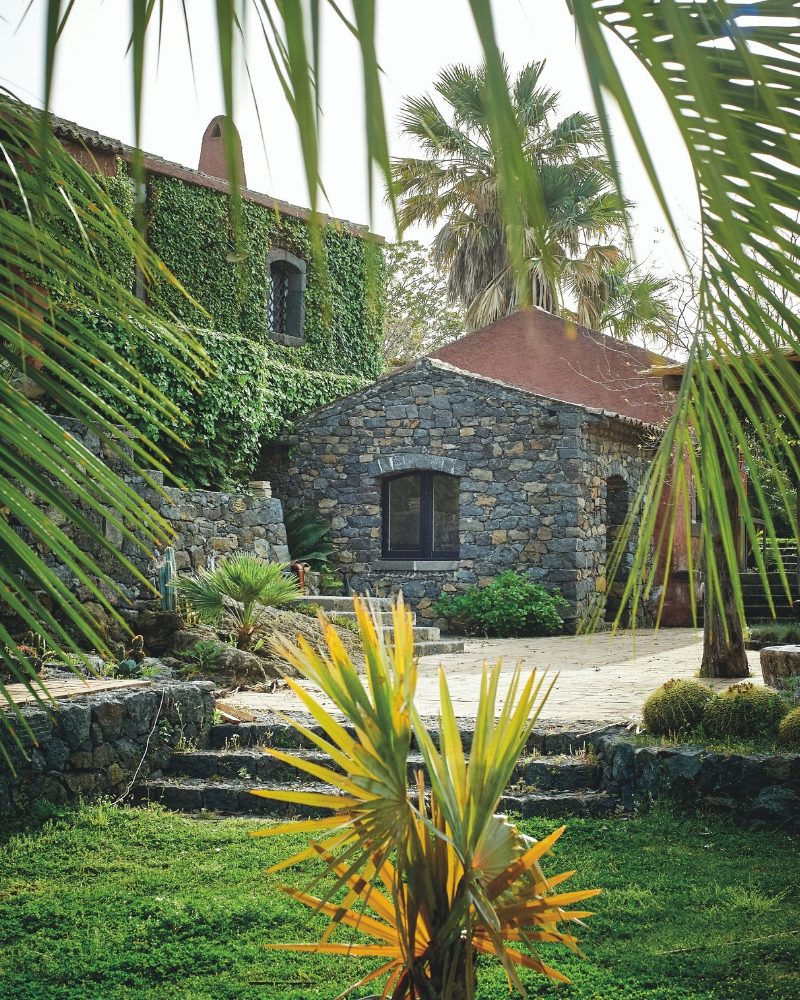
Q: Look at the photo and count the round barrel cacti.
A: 3